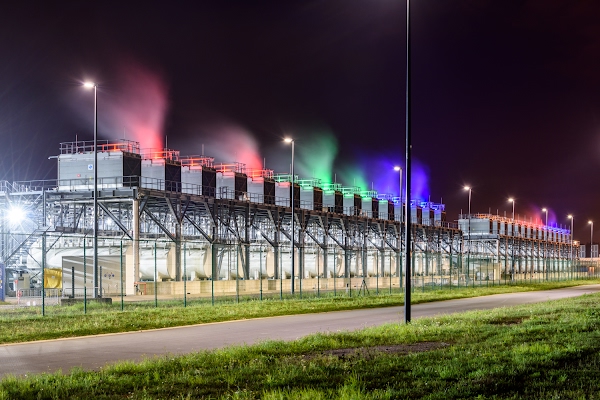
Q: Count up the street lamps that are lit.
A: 8